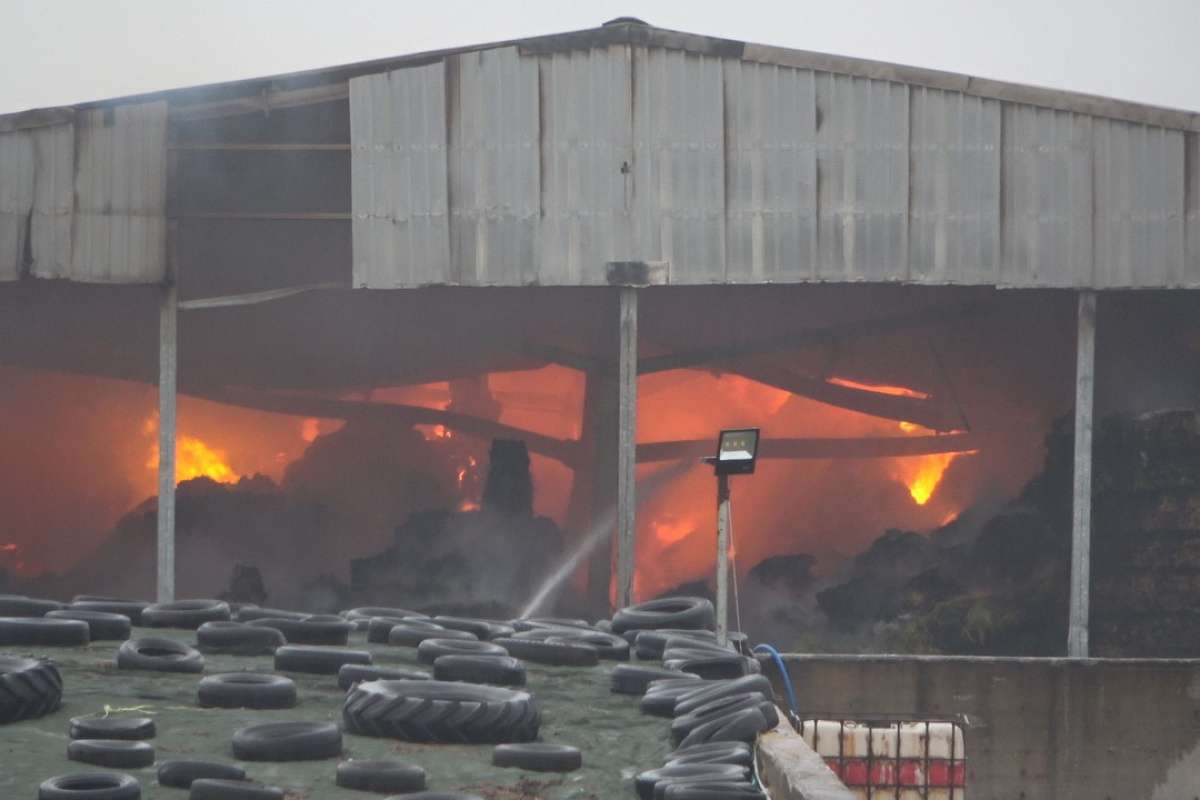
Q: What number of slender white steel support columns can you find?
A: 3